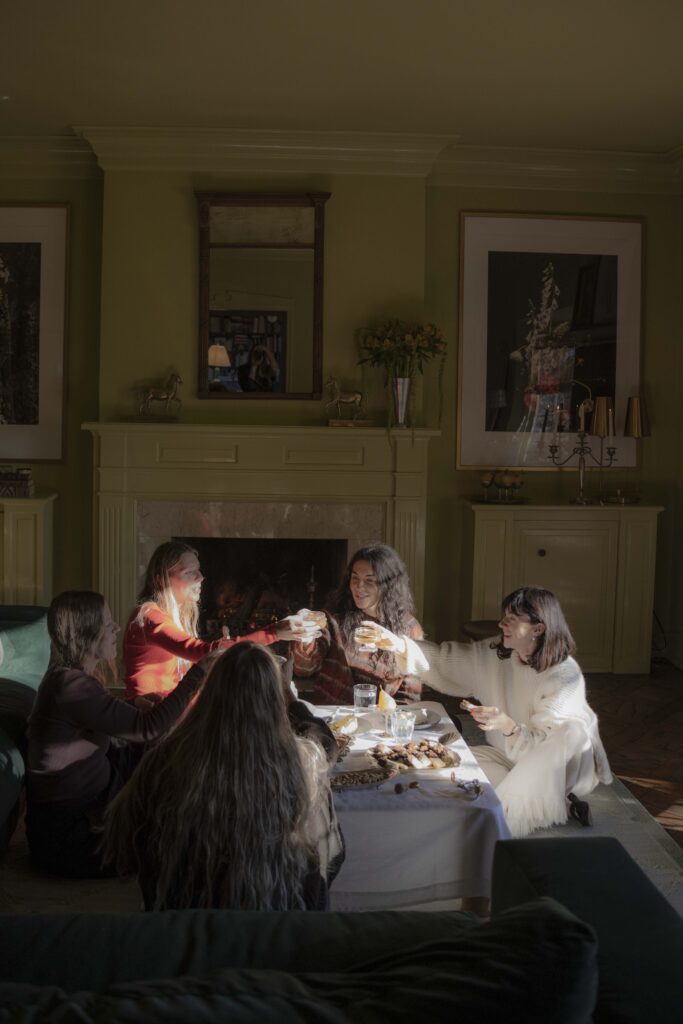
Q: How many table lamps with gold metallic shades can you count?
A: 2